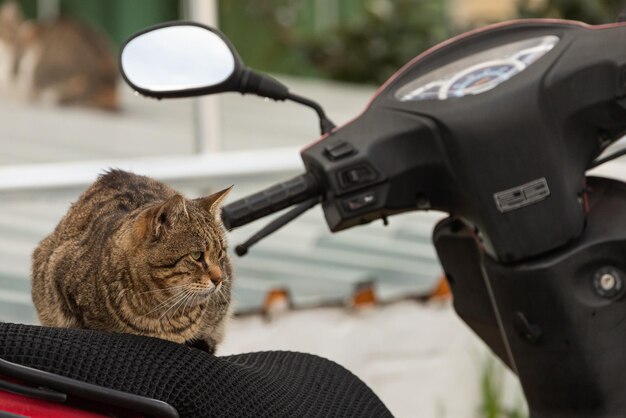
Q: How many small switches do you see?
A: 3